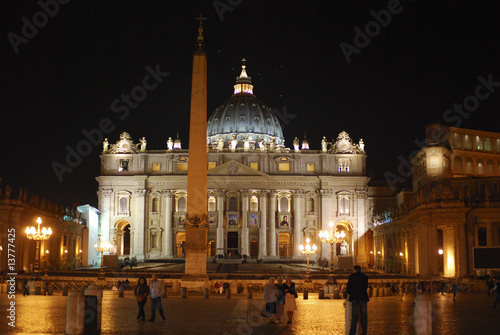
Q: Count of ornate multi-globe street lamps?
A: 4